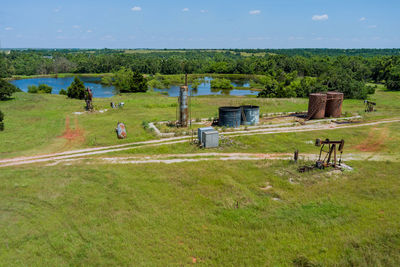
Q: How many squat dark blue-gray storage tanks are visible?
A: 2